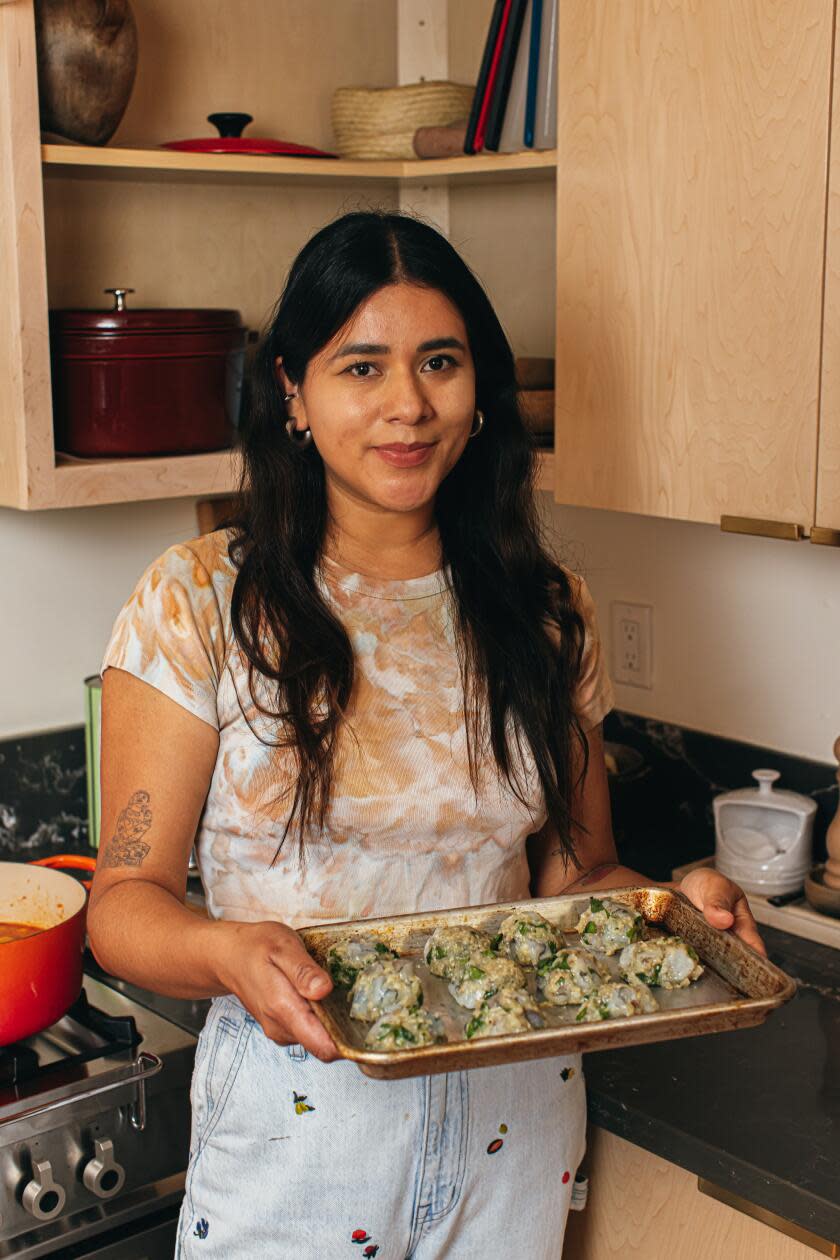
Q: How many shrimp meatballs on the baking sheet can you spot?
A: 11